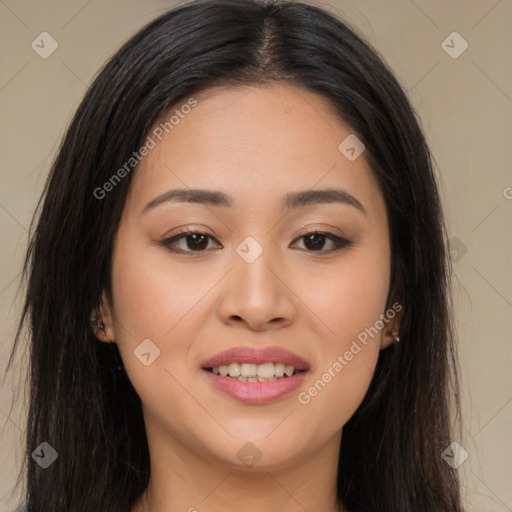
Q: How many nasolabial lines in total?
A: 2